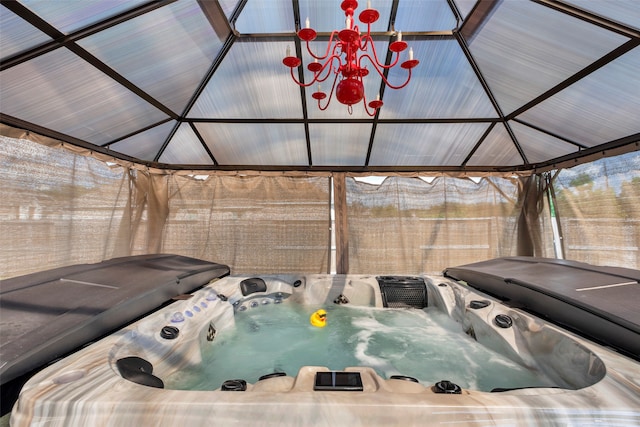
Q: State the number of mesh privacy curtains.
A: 4